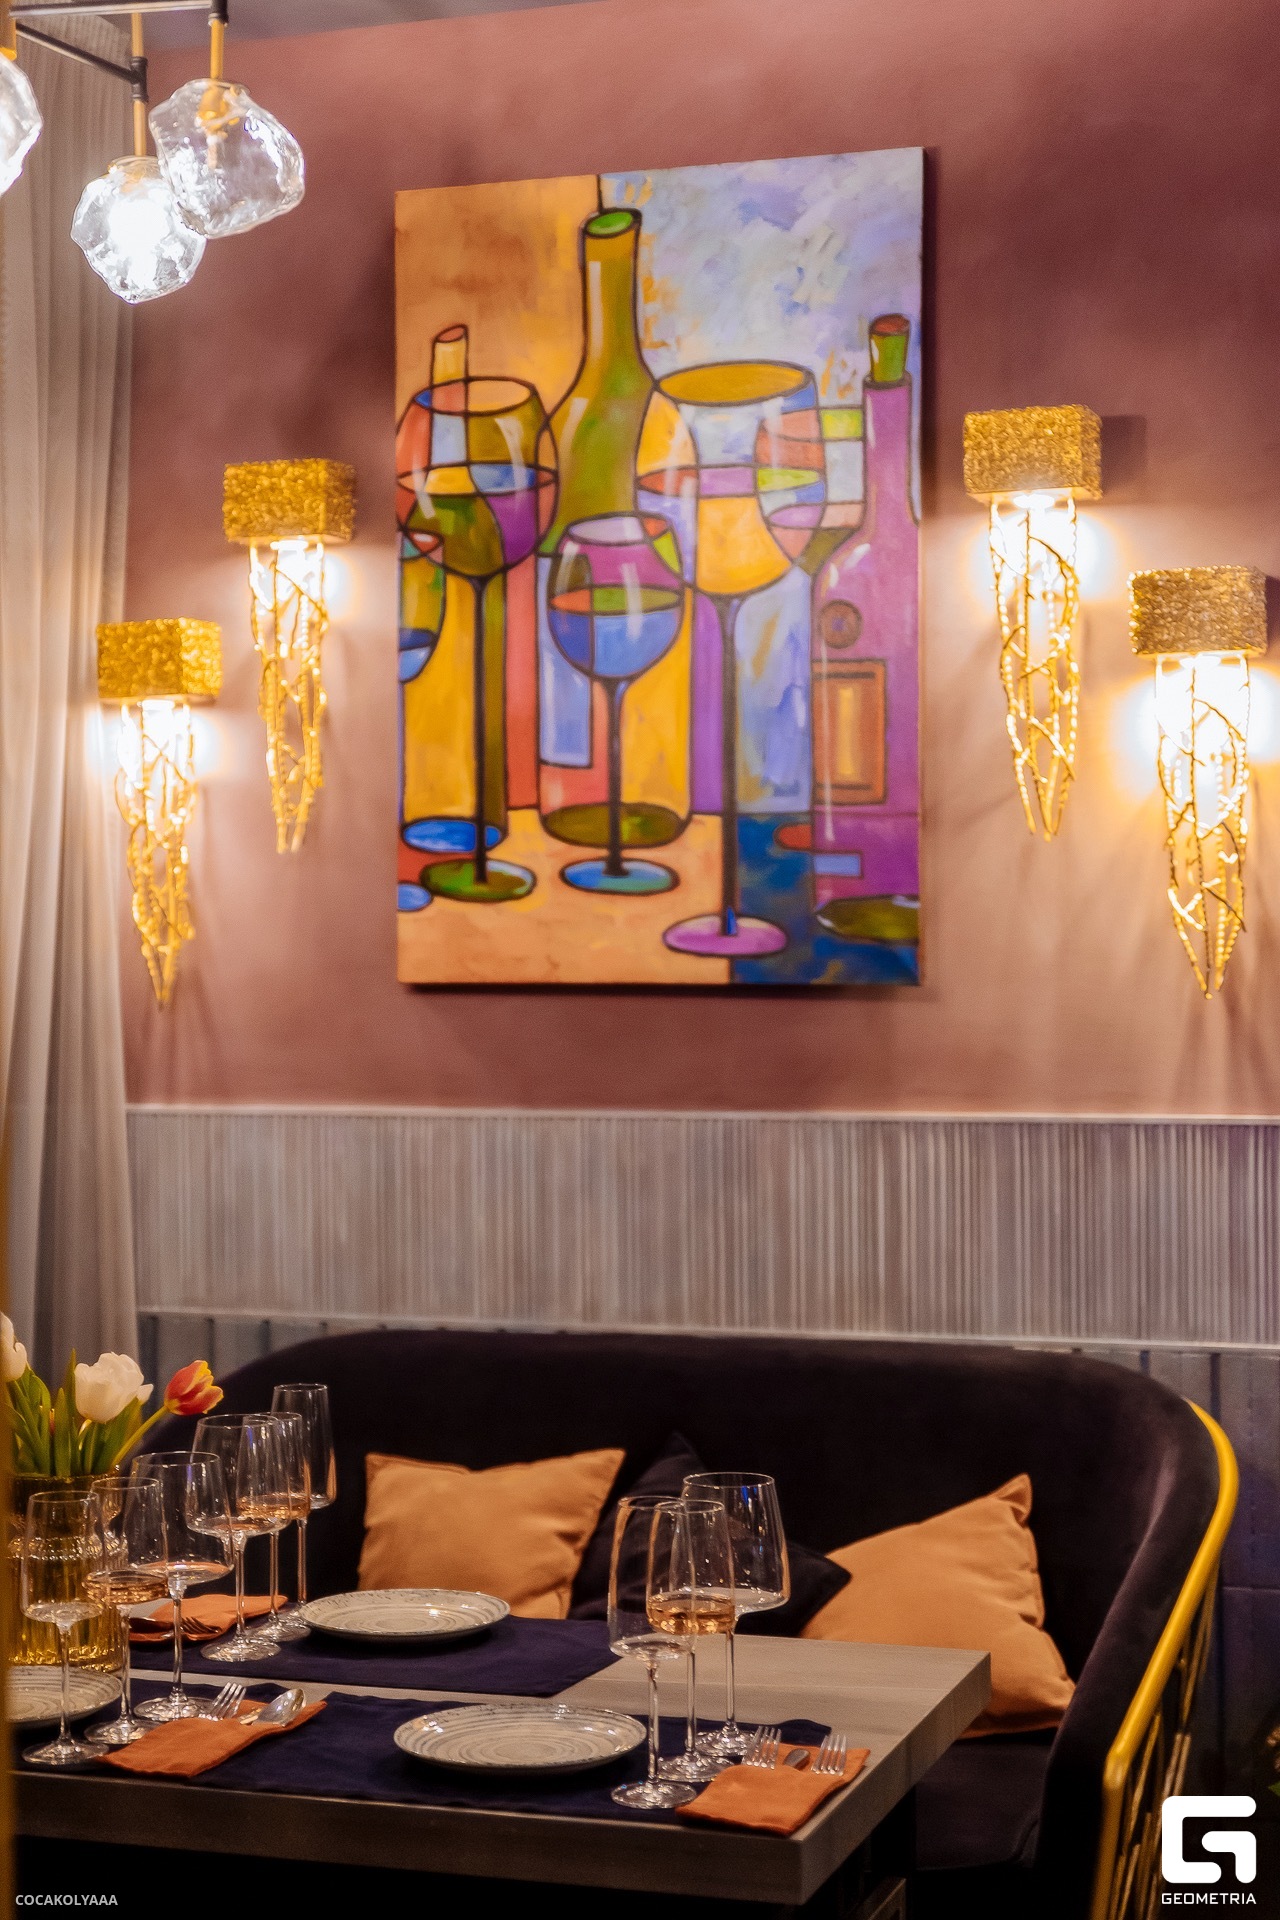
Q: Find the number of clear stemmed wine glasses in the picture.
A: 9